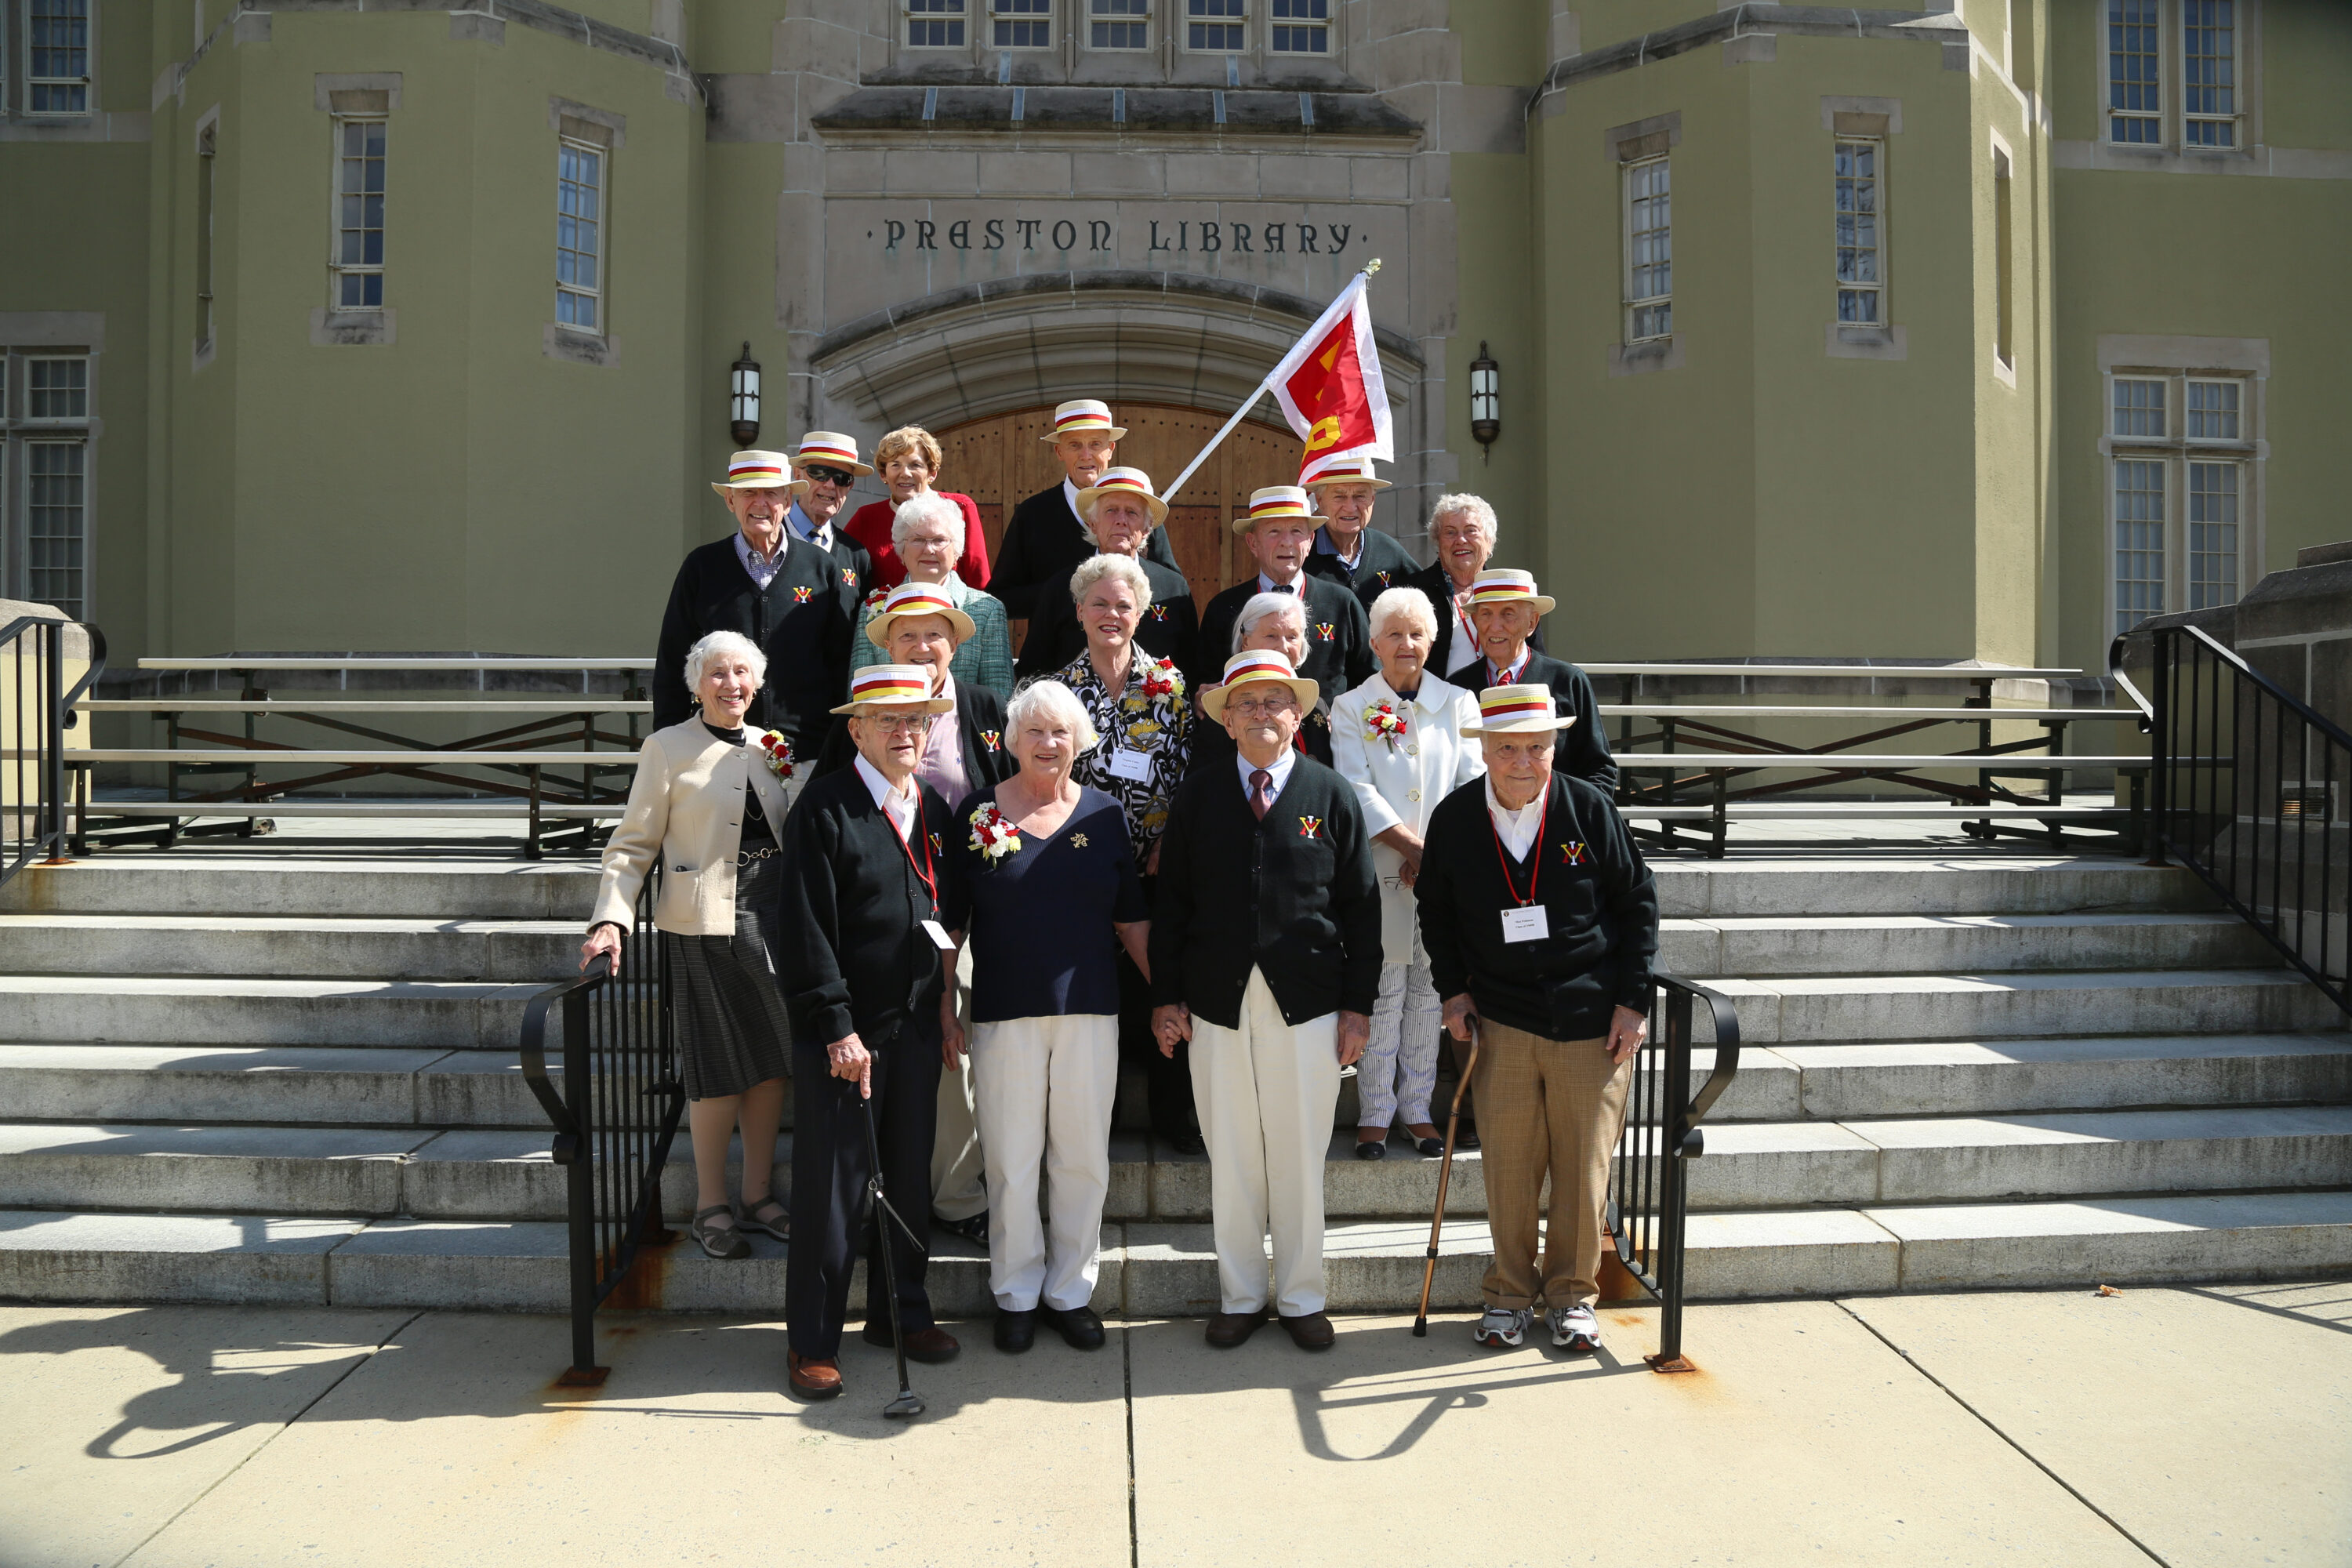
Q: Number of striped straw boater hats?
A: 11